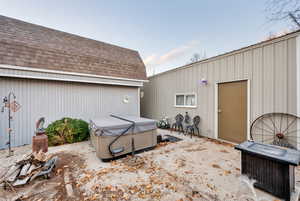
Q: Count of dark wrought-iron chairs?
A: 2